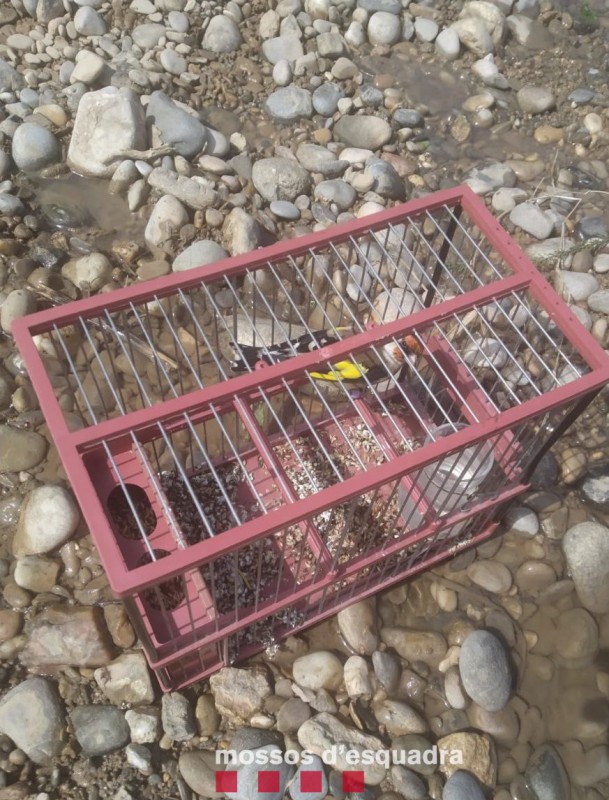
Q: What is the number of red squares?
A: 4